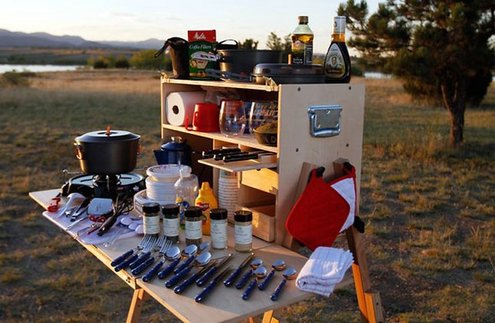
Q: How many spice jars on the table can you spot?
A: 5